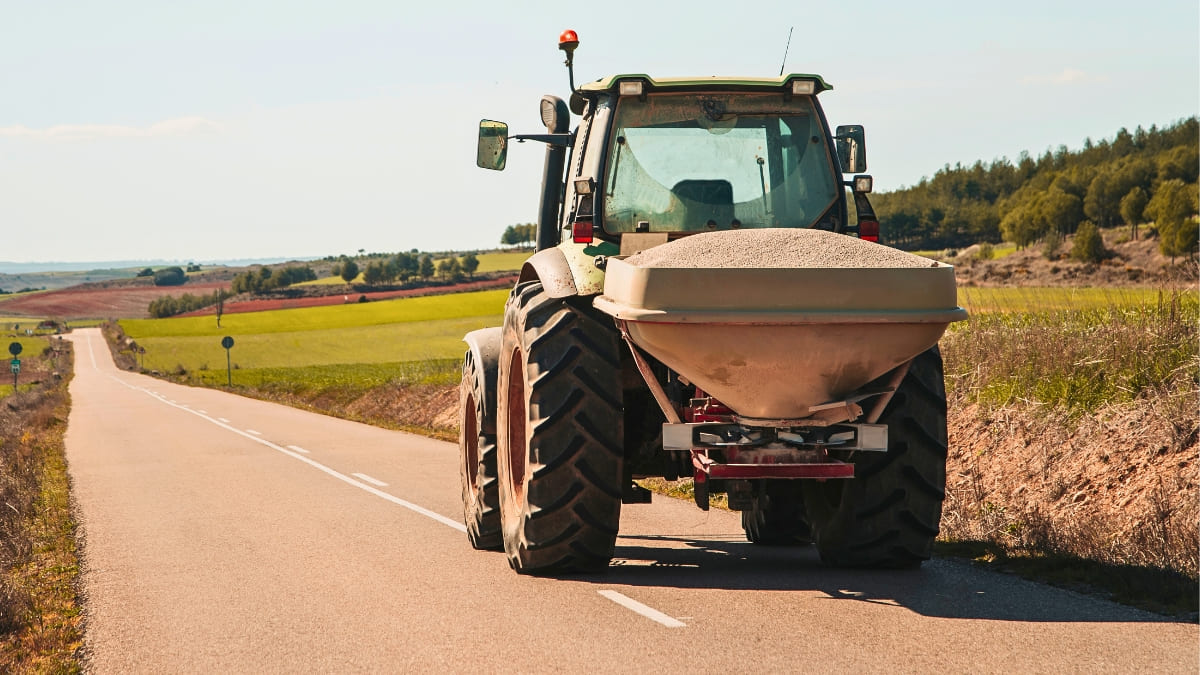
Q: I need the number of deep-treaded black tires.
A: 4